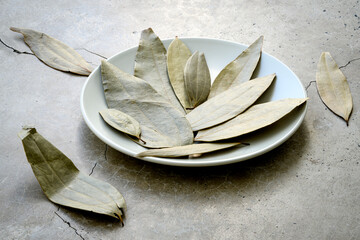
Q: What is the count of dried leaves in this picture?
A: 12